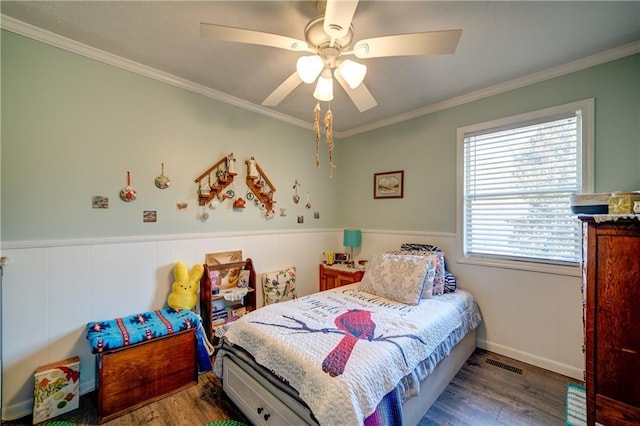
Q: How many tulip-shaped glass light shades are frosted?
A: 3